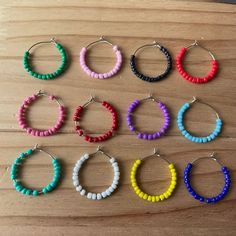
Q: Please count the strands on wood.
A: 12